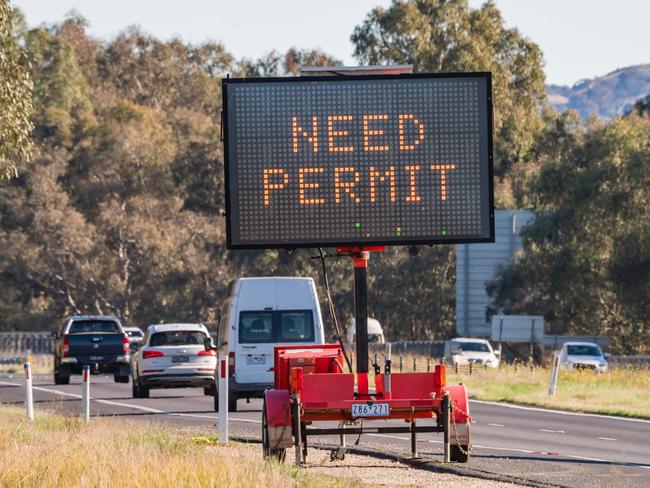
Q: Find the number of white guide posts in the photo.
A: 4